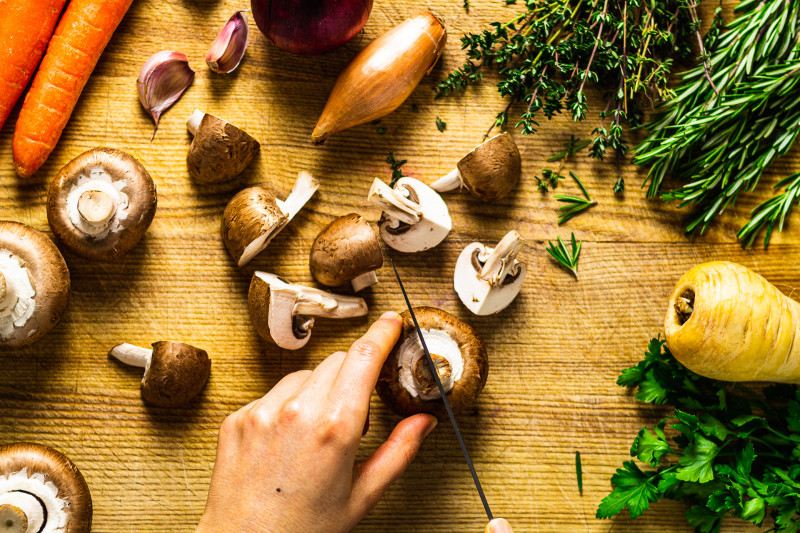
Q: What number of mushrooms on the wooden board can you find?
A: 12